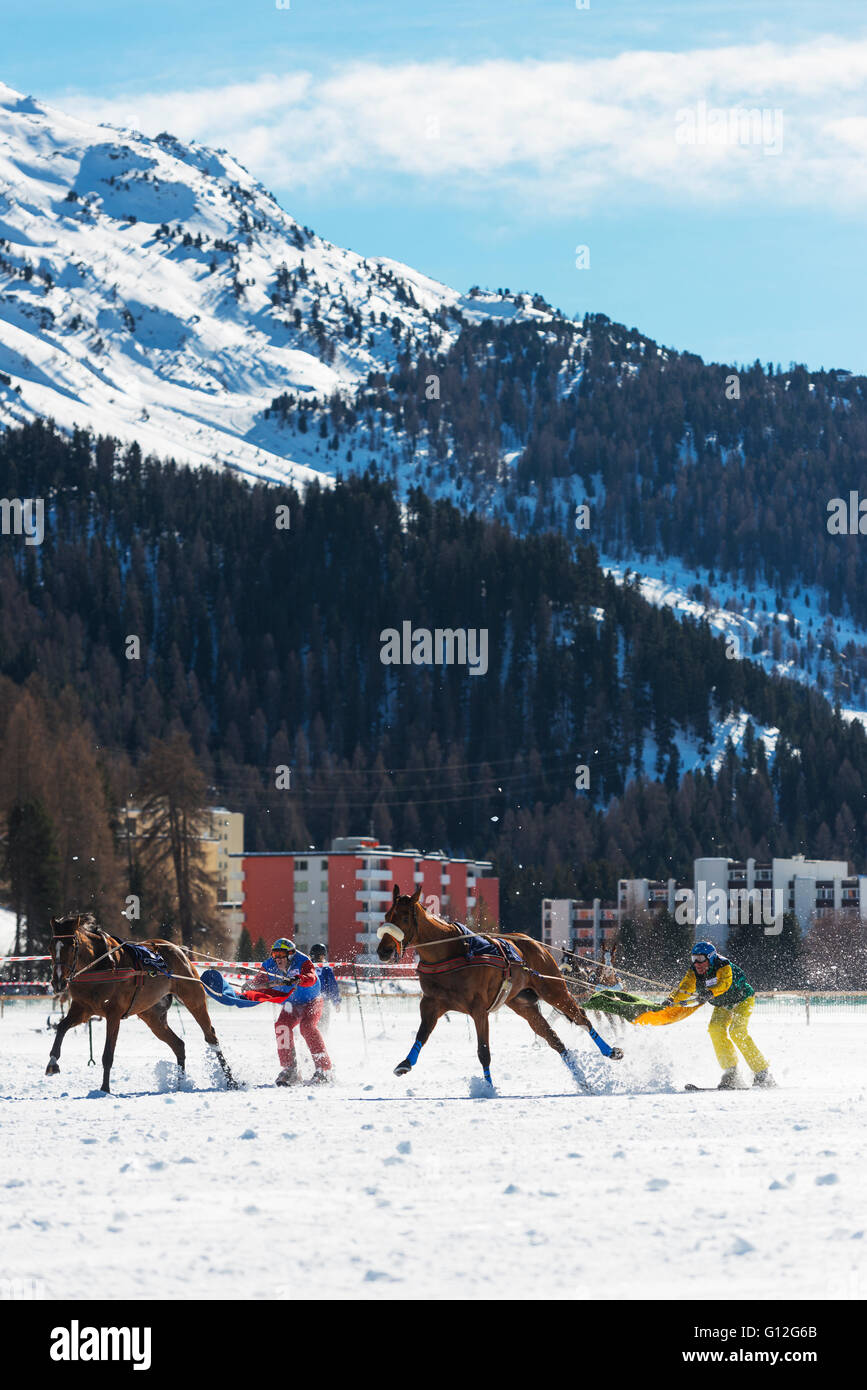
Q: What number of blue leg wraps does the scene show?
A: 4